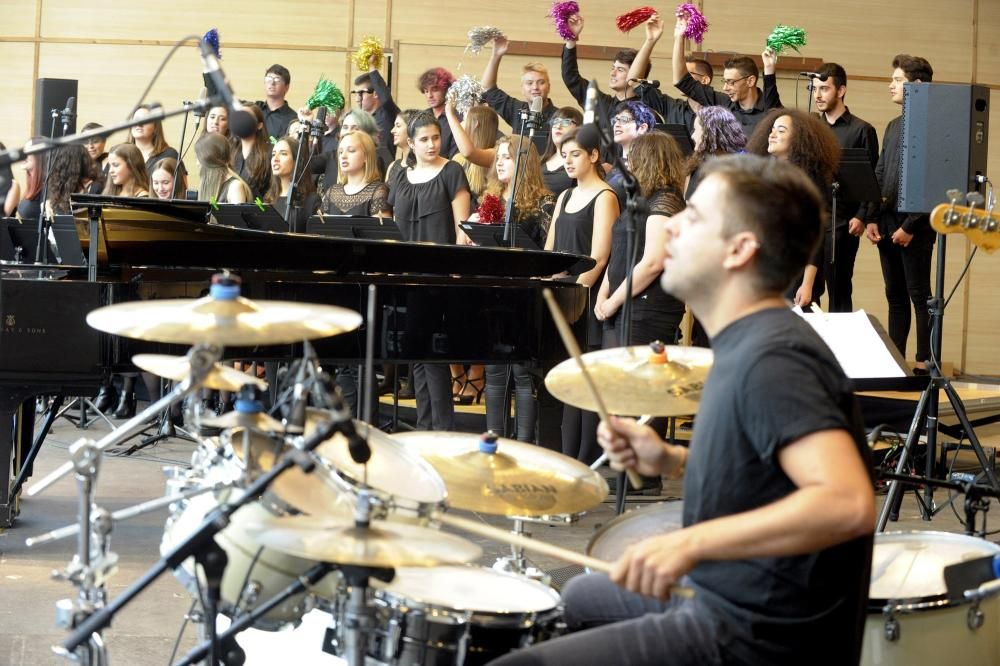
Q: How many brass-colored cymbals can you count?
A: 6